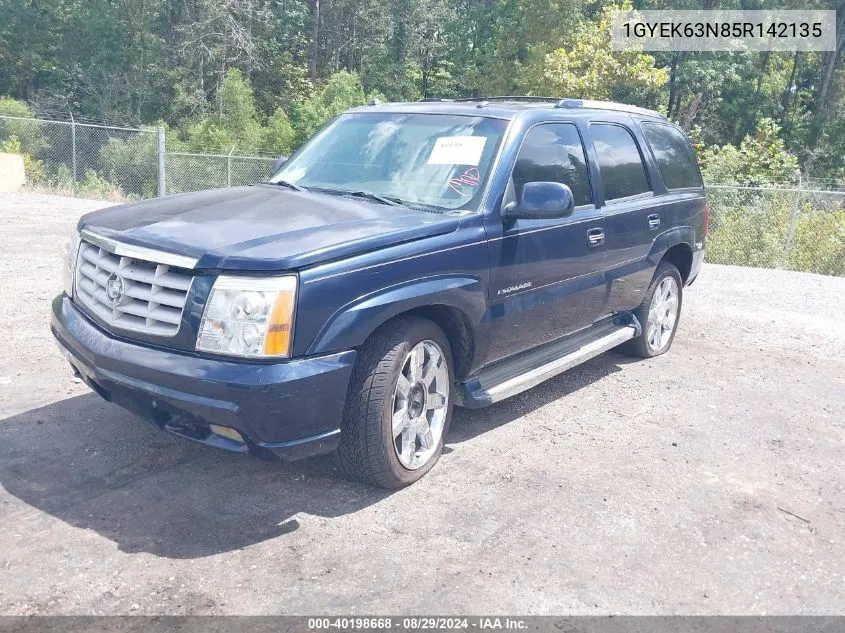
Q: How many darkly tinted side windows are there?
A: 3